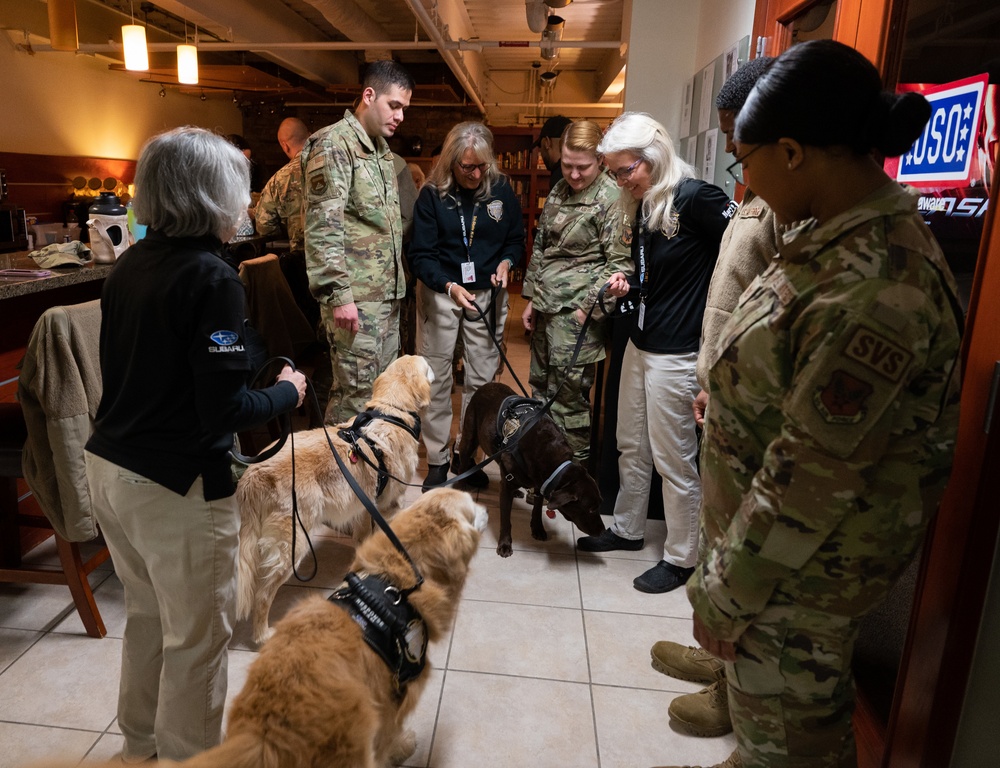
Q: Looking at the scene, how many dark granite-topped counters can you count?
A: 1